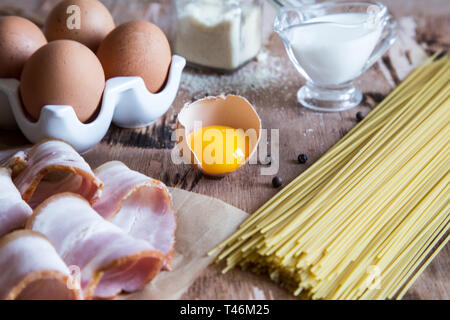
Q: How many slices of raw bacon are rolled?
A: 5